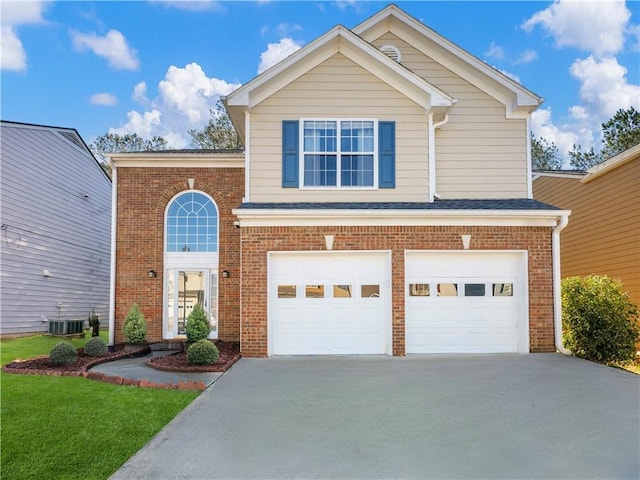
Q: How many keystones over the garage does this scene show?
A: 2